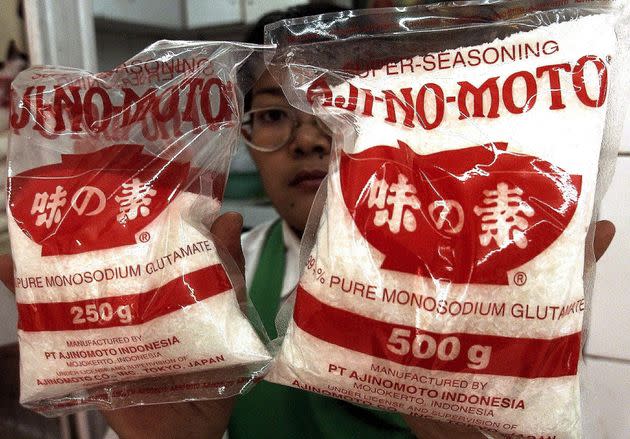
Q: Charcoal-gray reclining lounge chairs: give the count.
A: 0